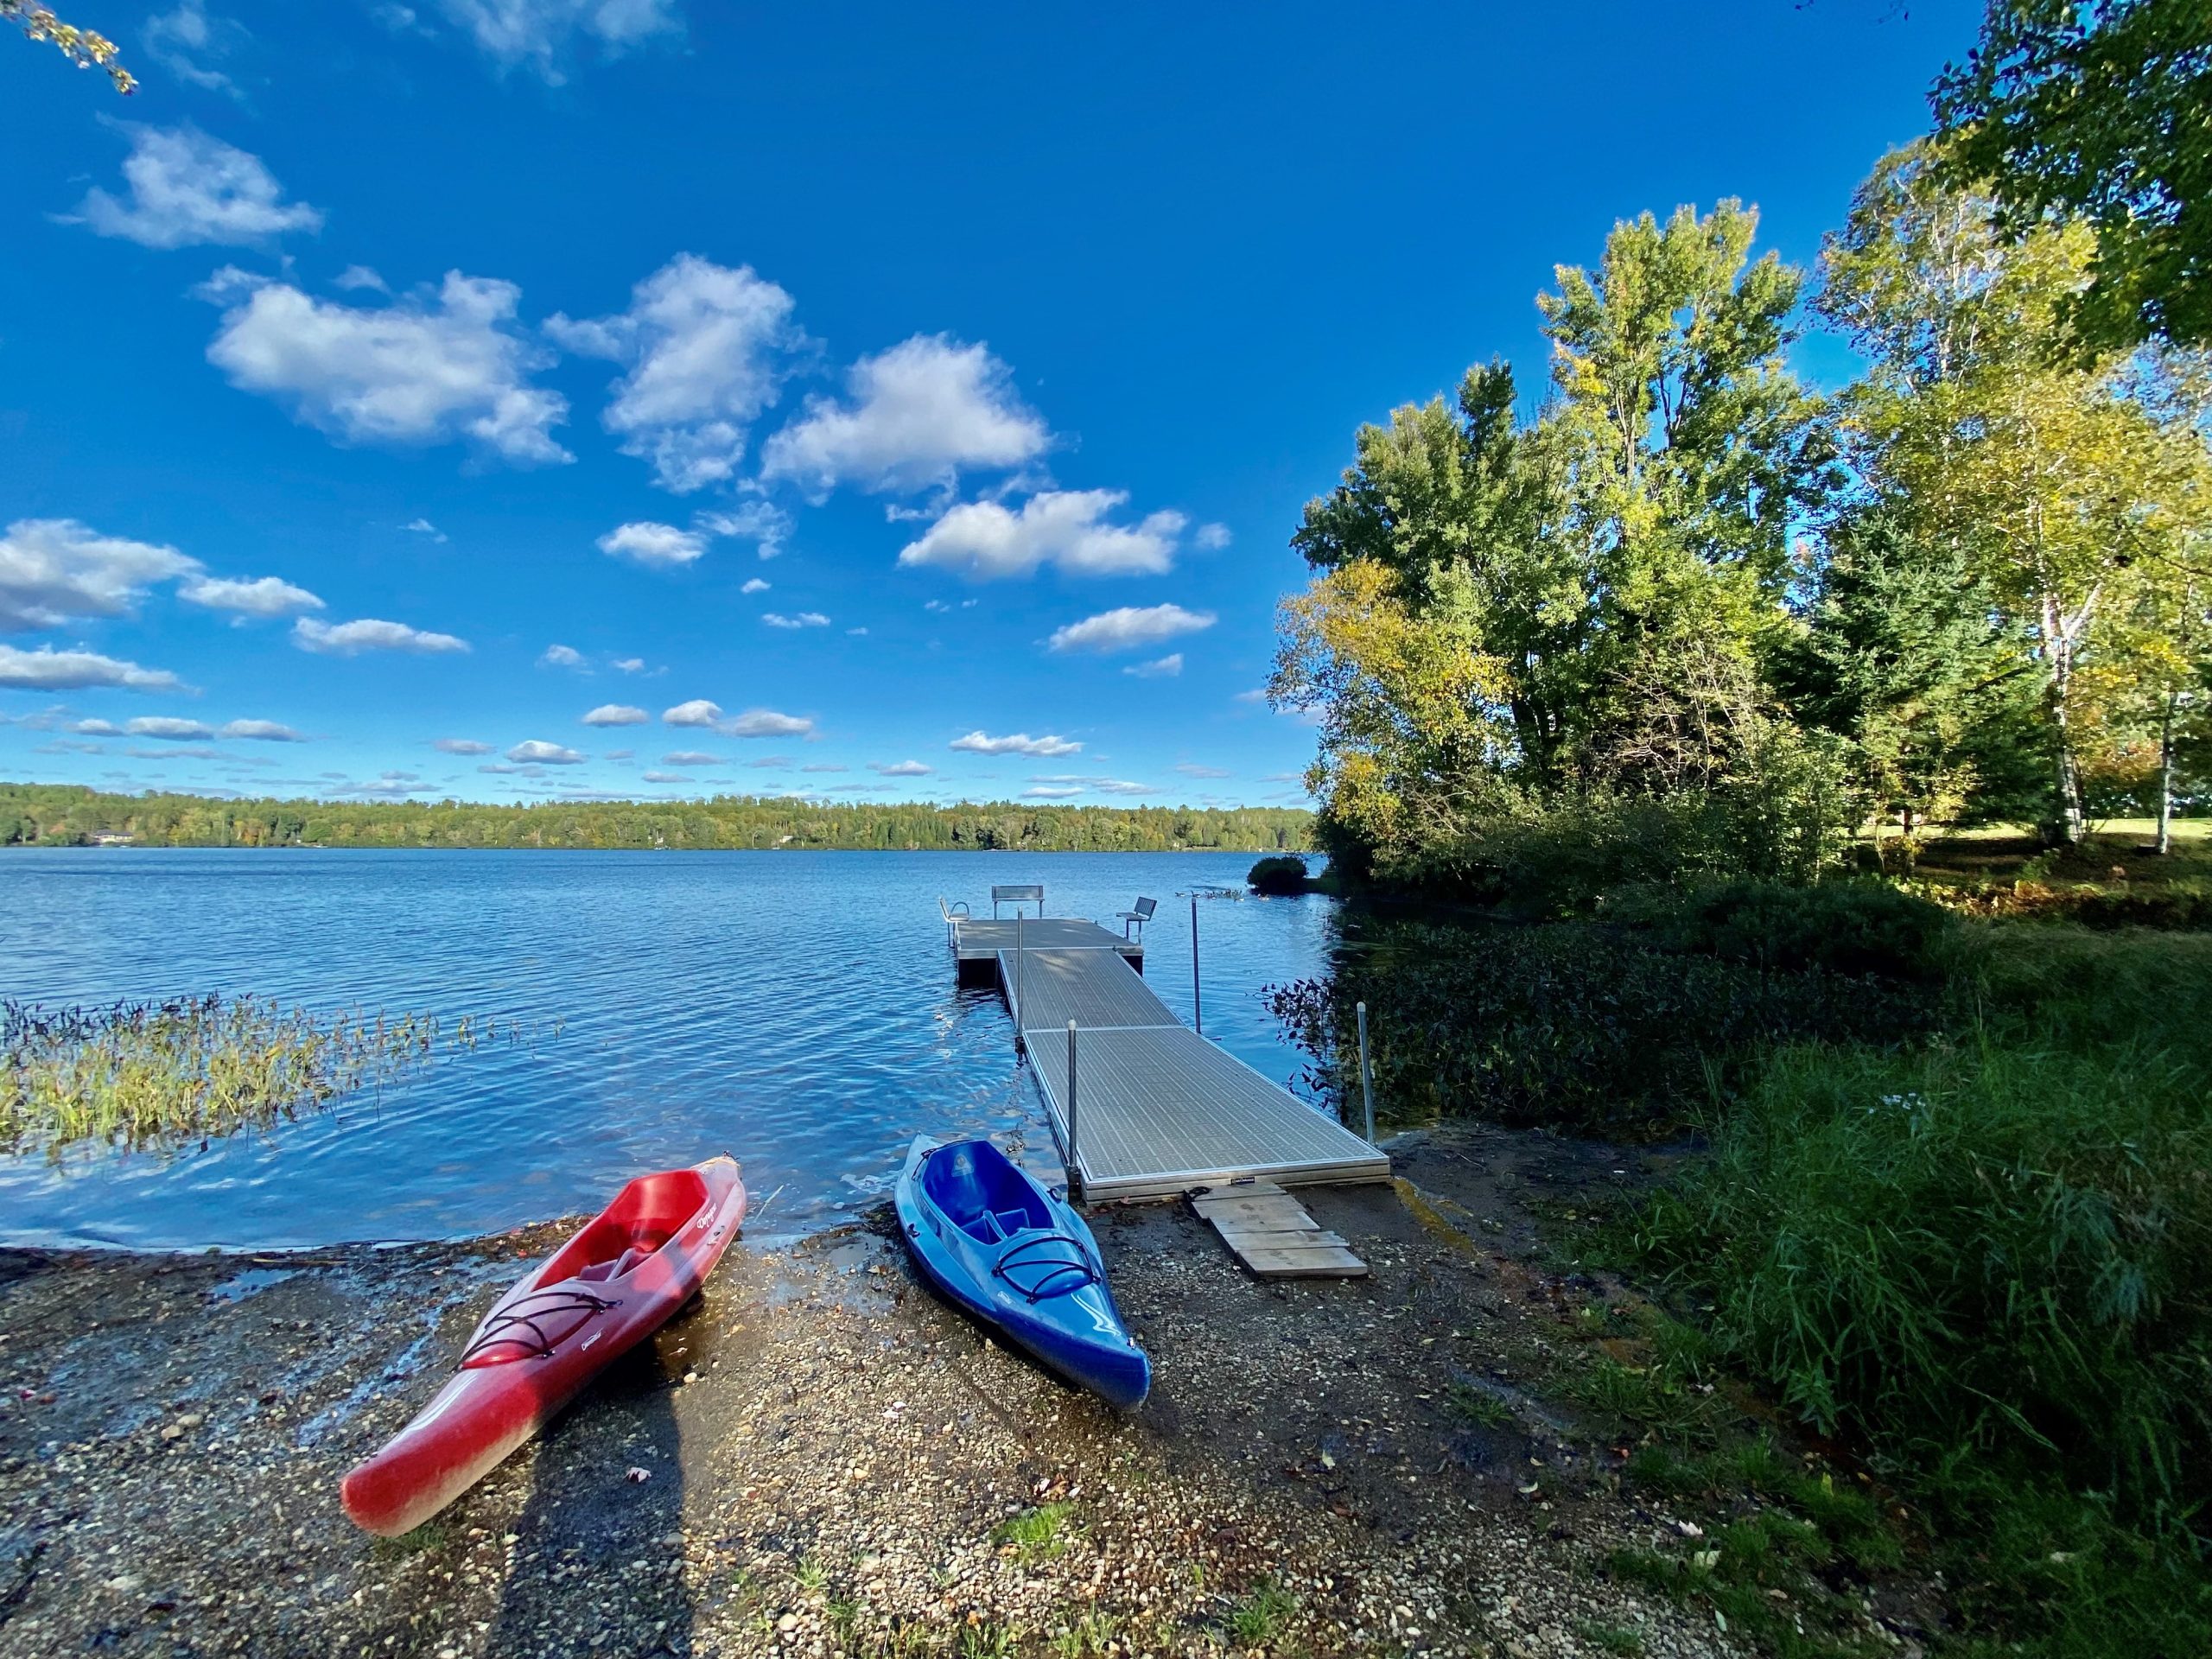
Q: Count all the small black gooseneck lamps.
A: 0